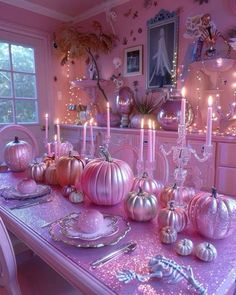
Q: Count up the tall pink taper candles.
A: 11